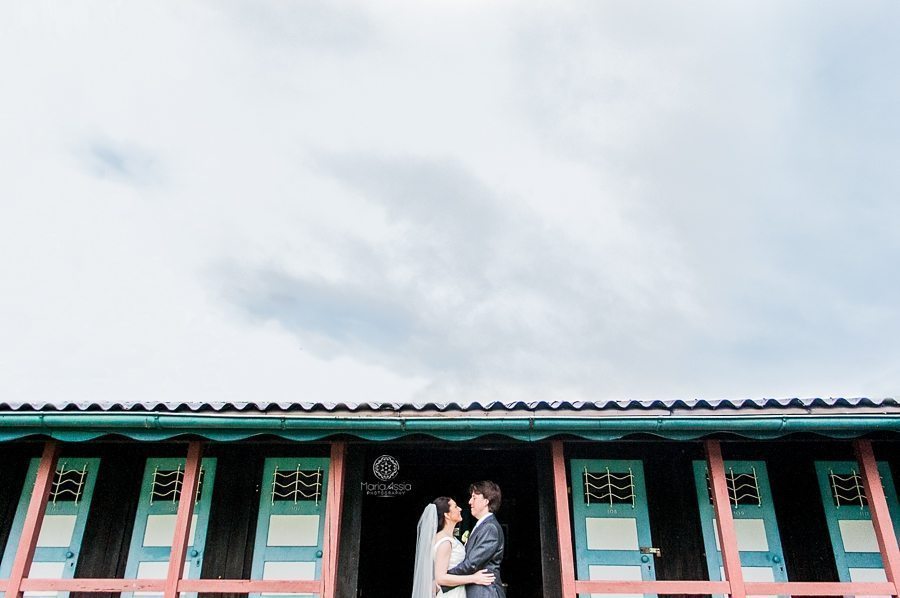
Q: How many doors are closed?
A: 6